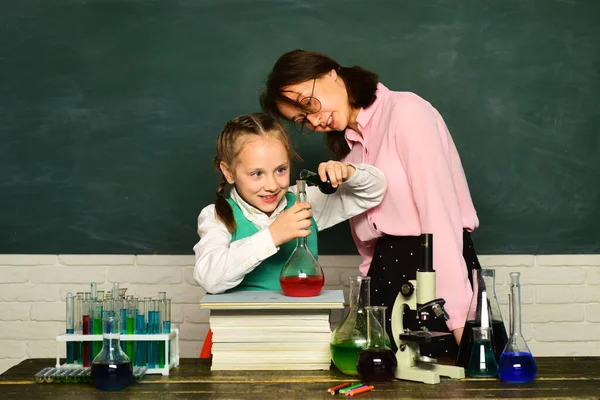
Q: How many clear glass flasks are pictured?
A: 8